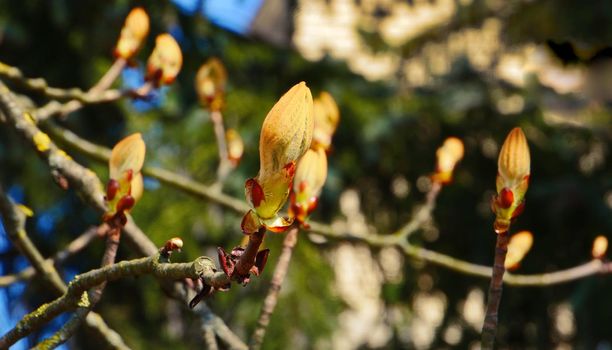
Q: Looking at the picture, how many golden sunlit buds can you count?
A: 12